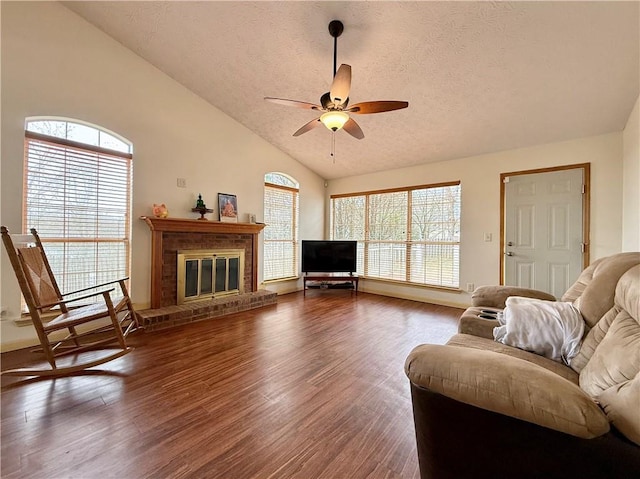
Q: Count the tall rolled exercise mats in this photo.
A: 0